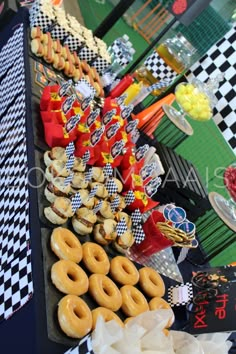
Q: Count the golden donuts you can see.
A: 11